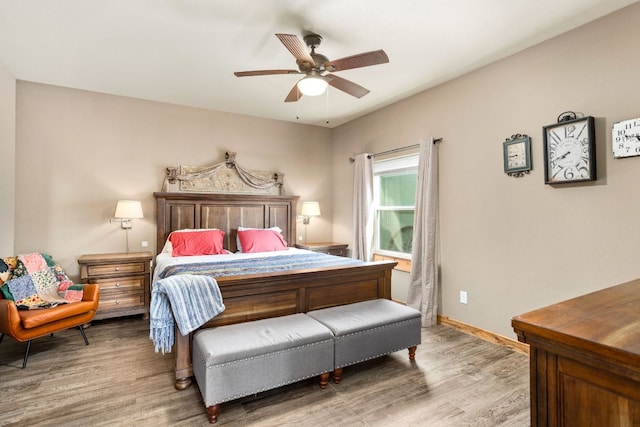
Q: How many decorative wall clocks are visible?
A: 3